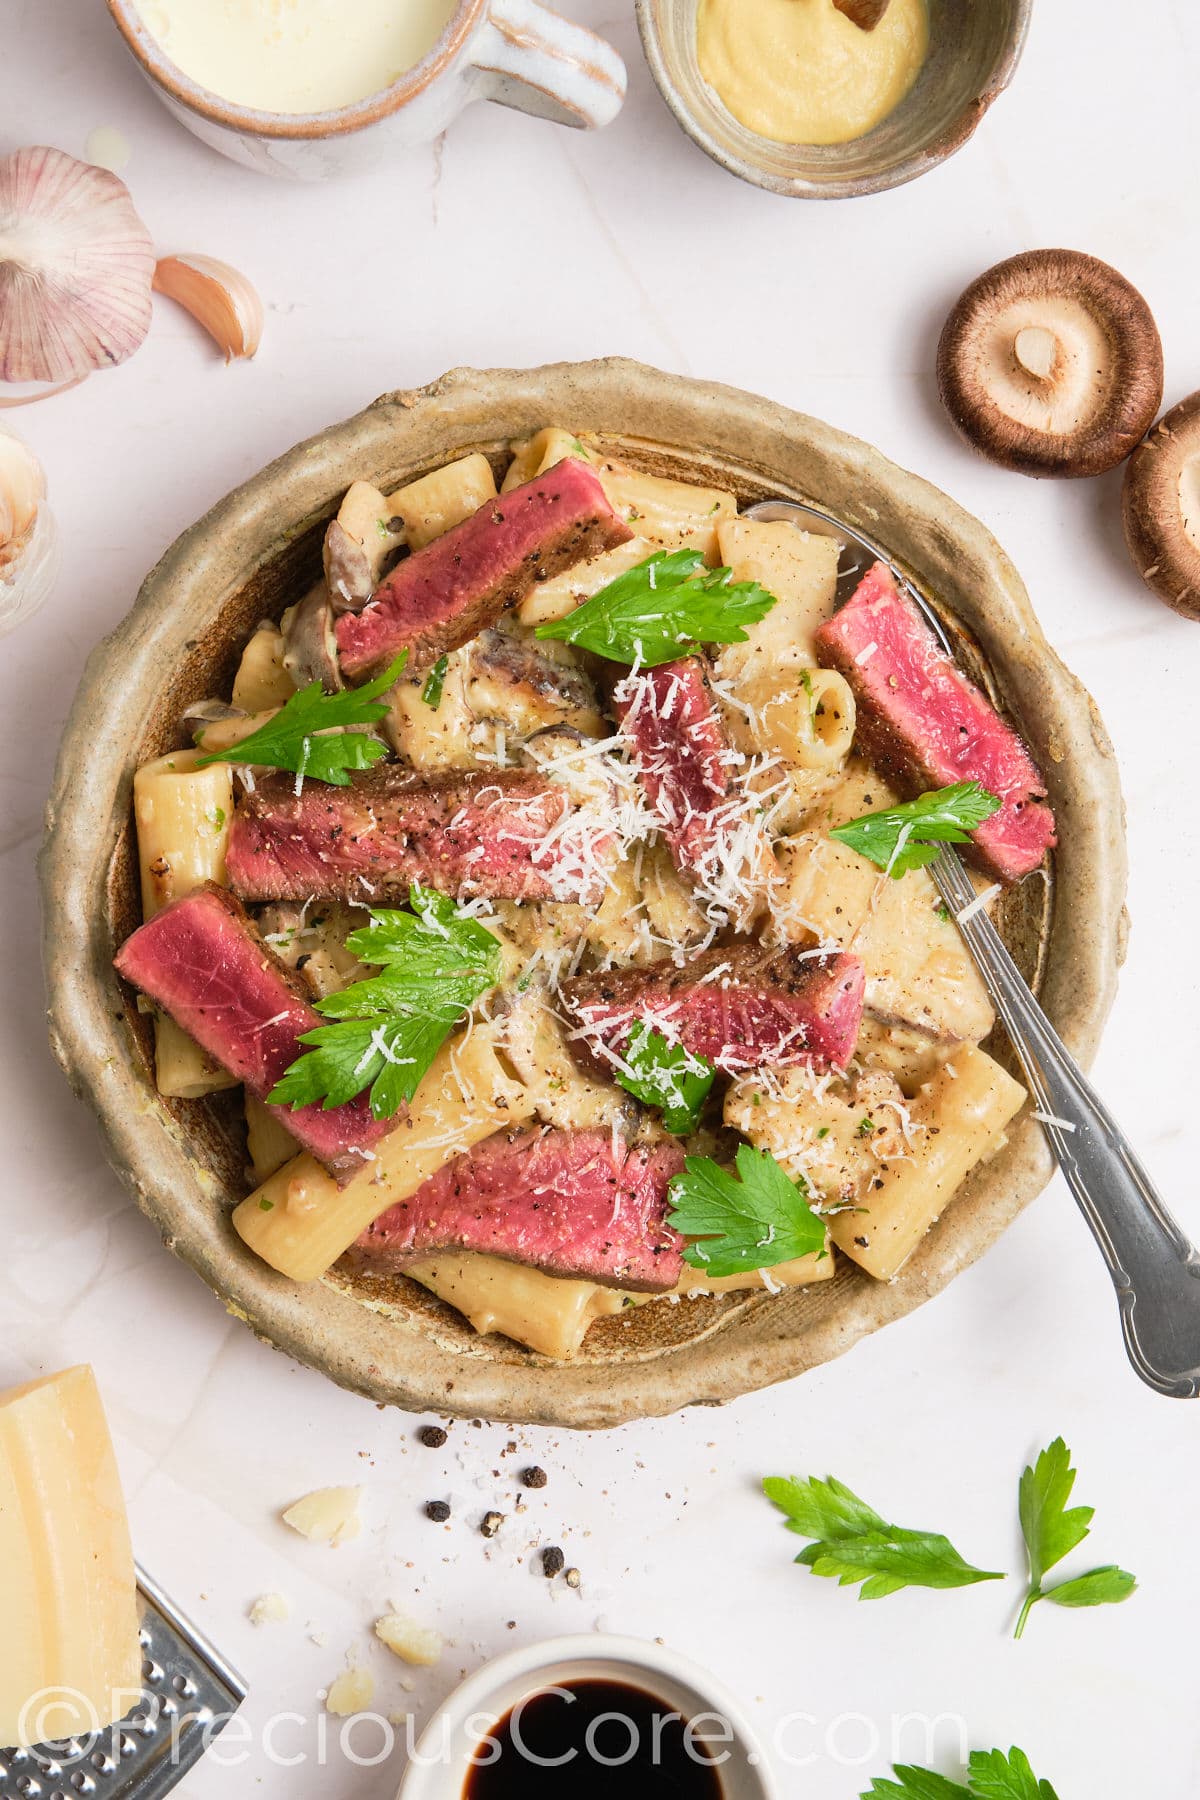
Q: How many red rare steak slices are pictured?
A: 7